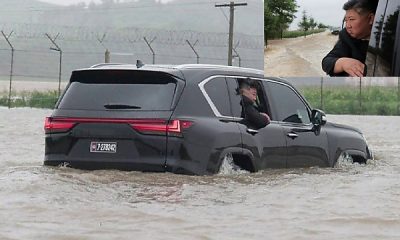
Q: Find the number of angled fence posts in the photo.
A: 6